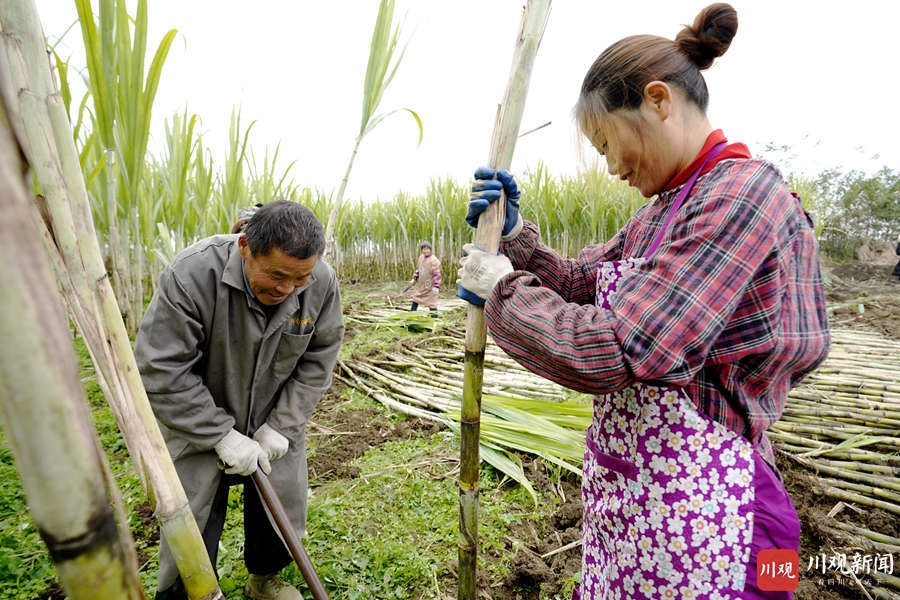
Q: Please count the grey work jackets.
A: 1